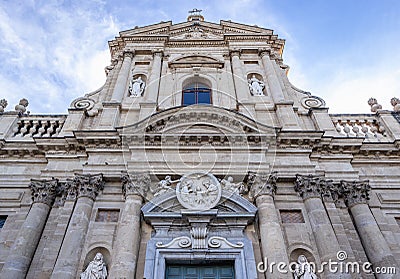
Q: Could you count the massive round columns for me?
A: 6